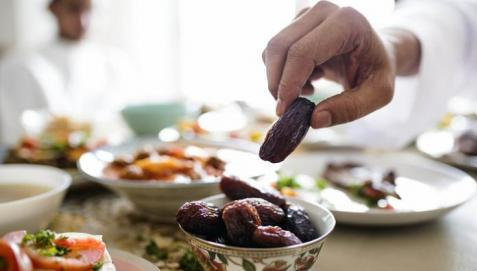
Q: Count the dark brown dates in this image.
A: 7